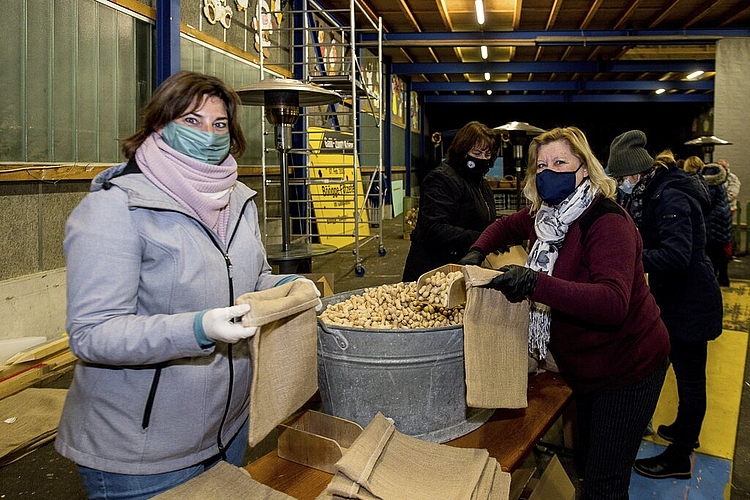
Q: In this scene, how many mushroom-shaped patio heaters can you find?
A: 3